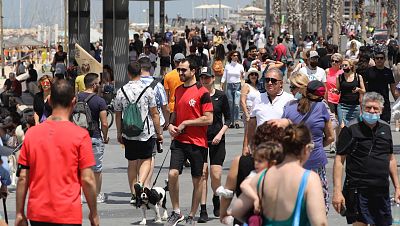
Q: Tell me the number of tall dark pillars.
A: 4